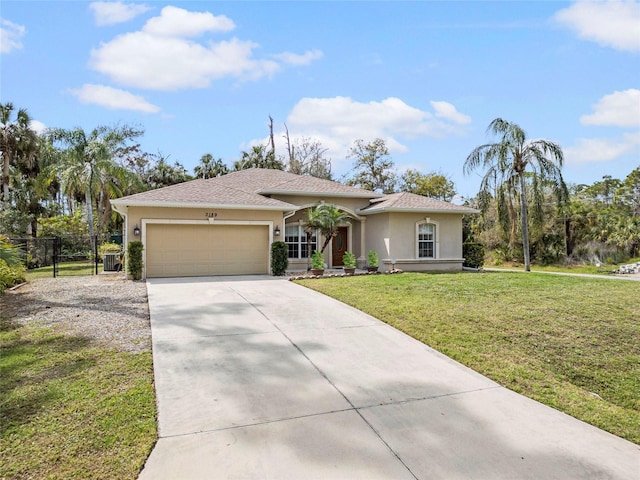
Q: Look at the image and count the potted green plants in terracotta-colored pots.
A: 3